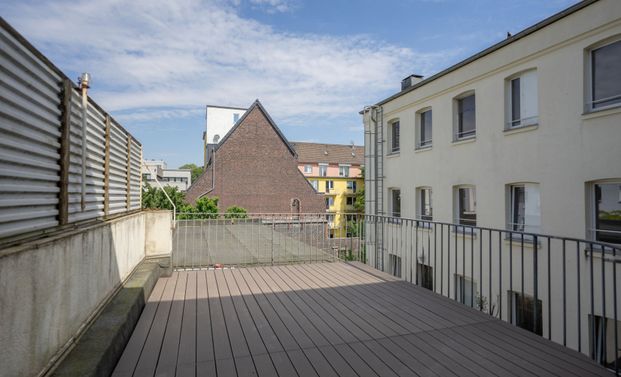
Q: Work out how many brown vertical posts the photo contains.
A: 3